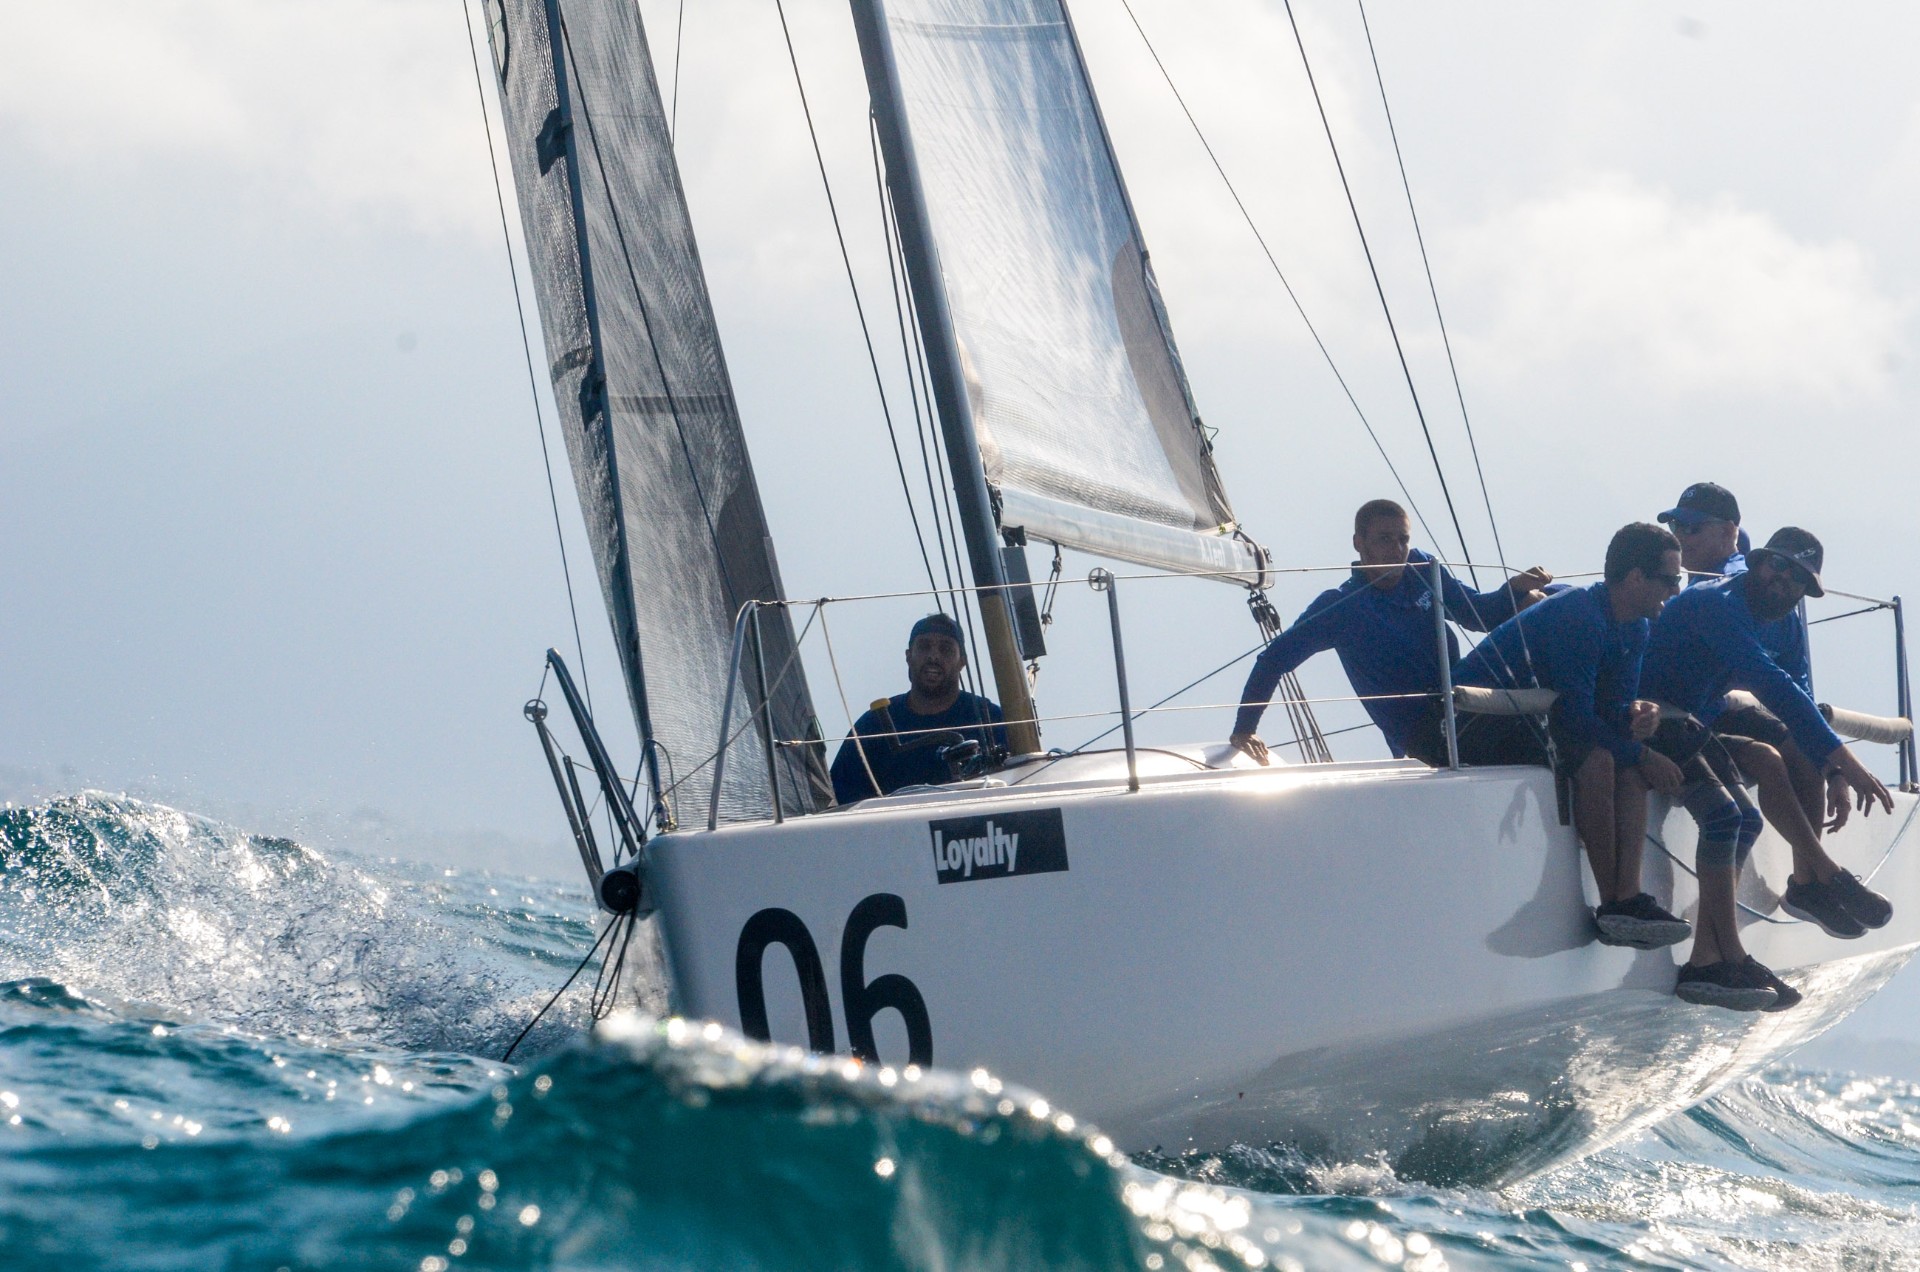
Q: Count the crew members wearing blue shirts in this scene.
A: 5